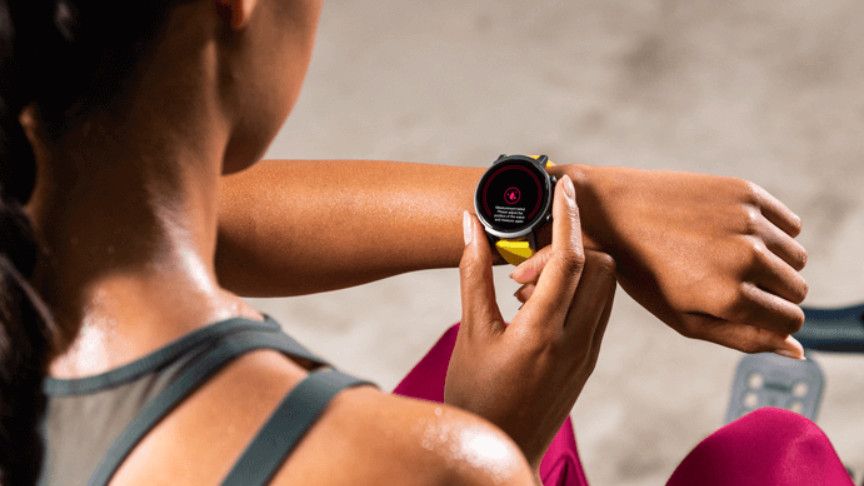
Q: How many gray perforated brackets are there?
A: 1